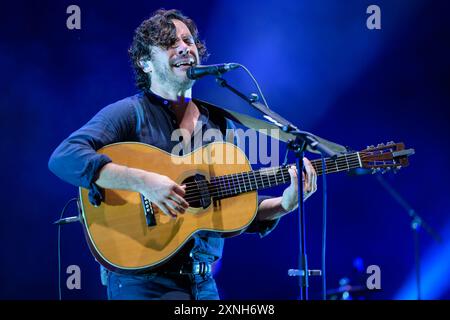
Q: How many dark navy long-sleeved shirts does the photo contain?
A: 1